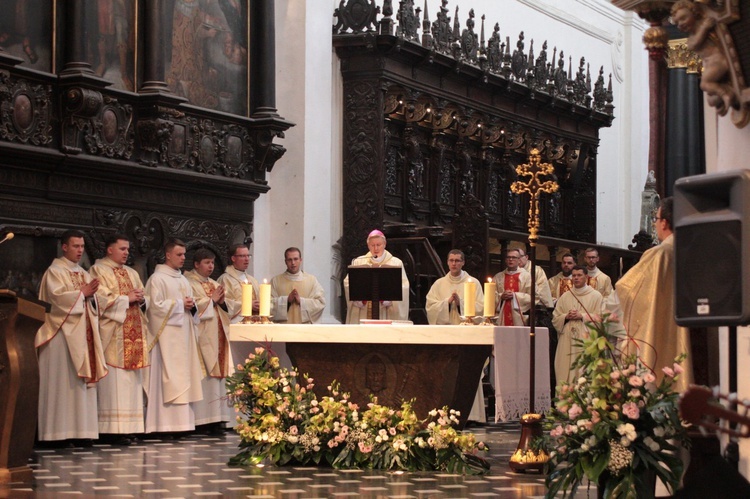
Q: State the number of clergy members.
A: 14